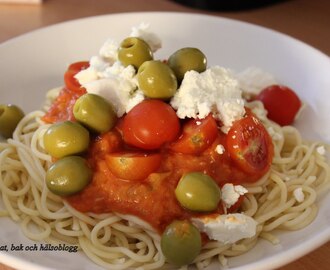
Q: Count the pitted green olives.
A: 9